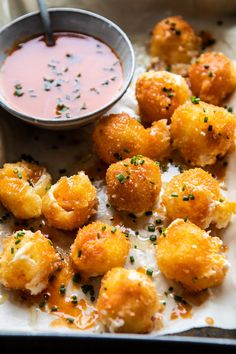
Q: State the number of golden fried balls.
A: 13